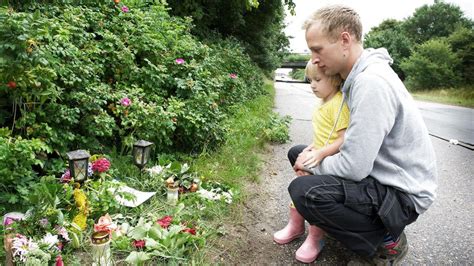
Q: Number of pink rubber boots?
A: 2